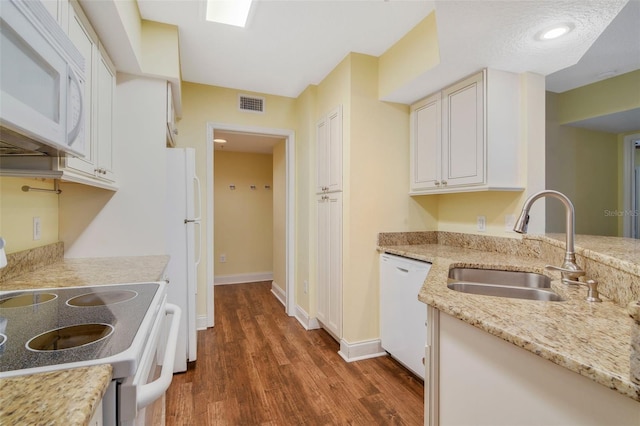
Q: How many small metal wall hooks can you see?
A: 3